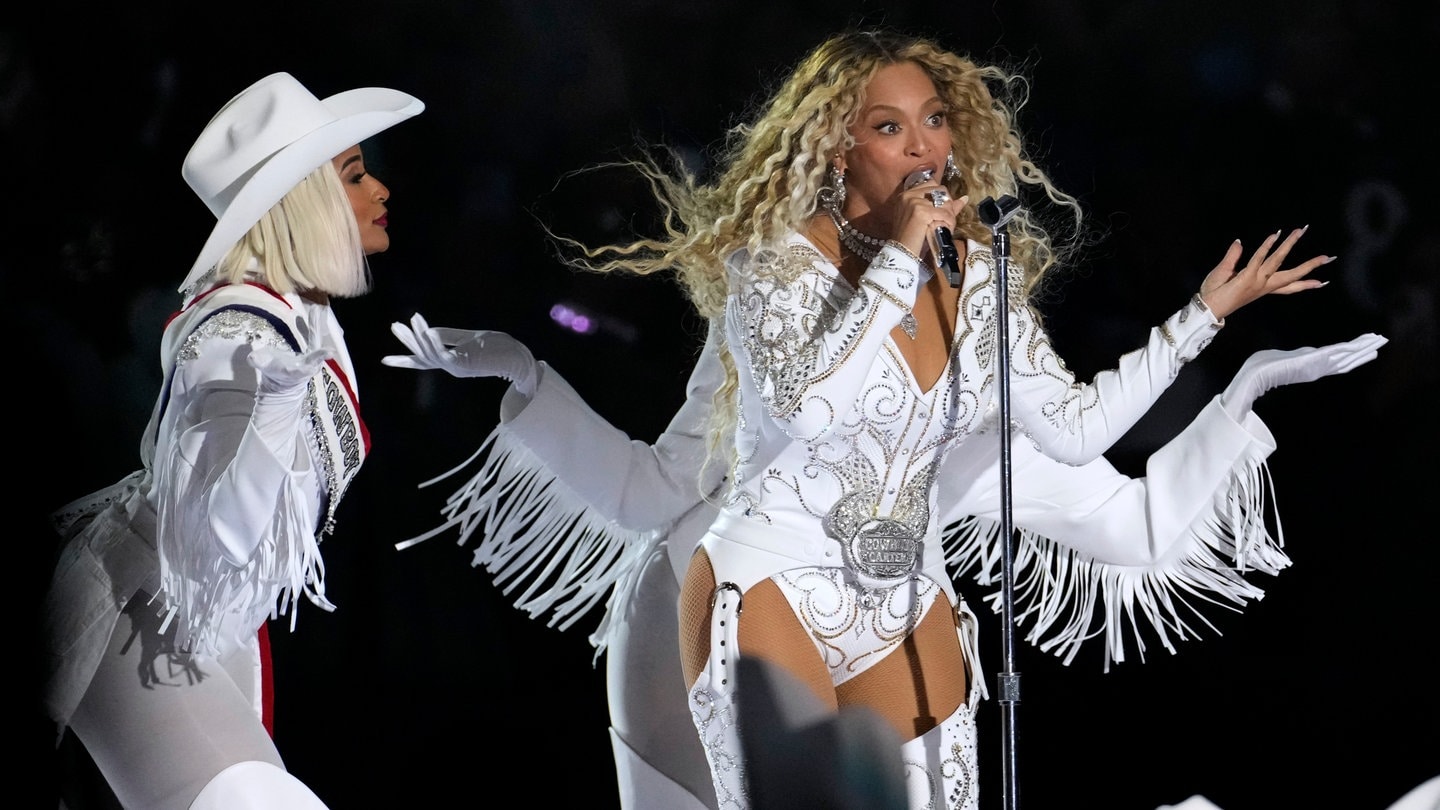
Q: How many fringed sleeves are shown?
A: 3